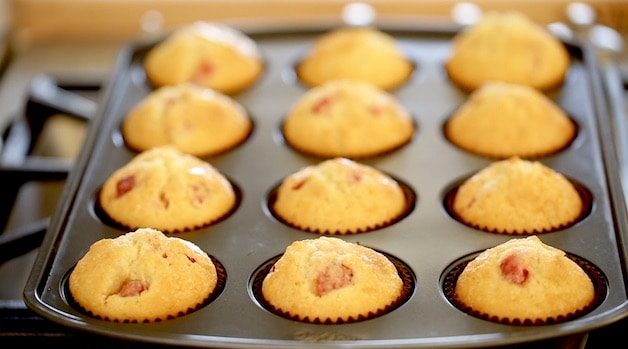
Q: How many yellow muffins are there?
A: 12